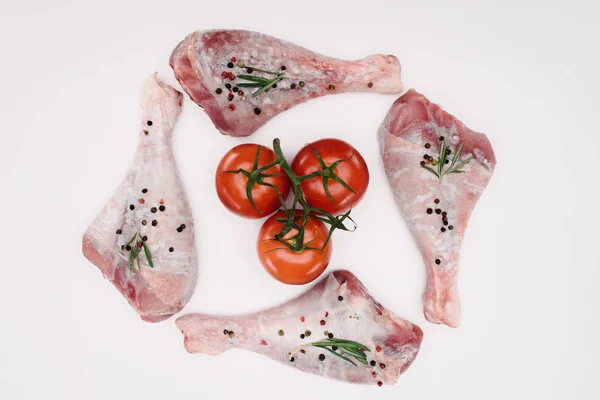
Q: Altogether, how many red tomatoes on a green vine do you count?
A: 3